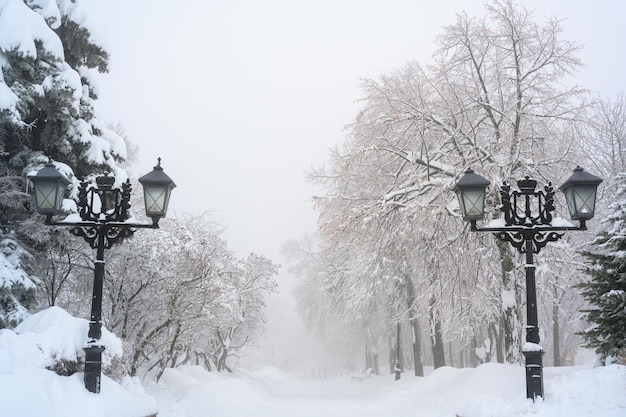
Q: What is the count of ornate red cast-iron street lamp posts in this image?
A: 0